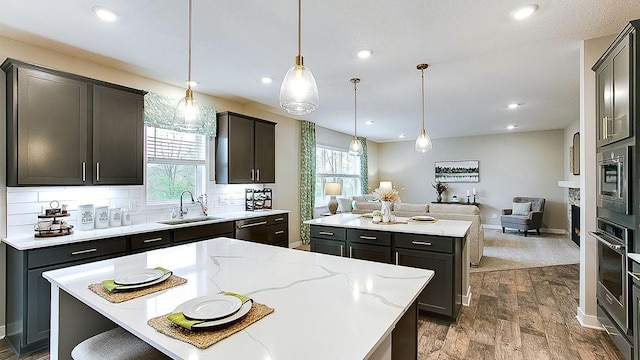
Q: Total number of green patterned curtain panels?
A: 2